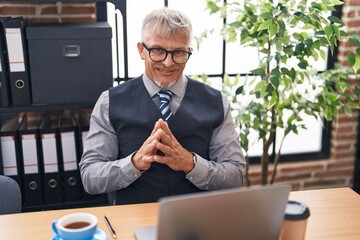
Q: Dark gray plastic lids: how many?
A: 1